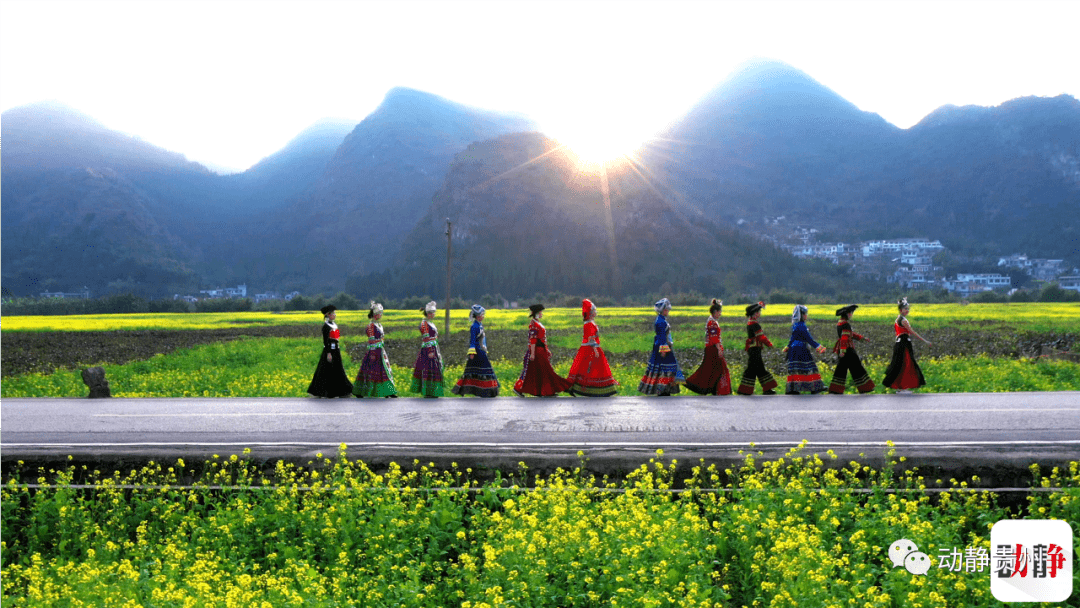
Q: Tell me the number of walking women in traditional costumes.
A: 12